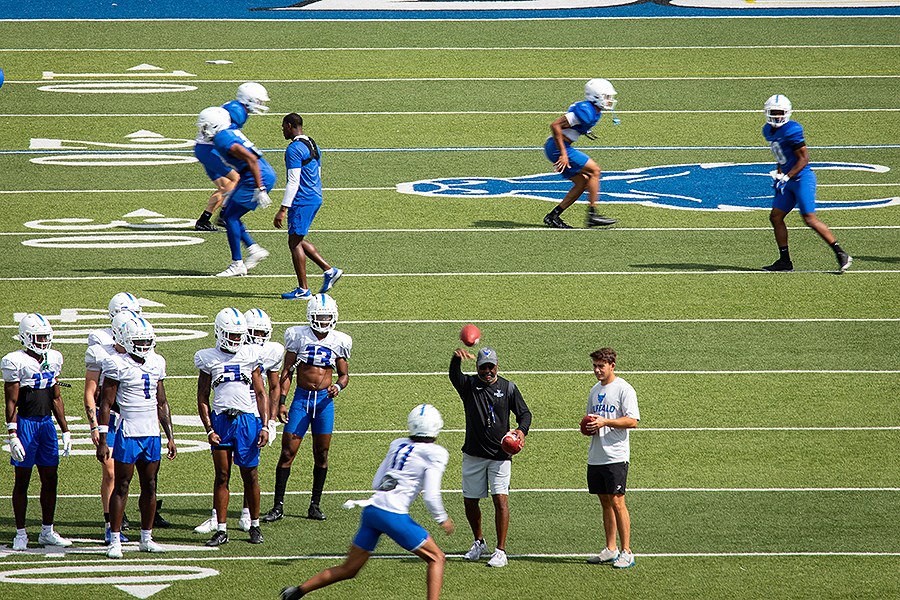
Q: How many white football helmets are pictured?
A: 12